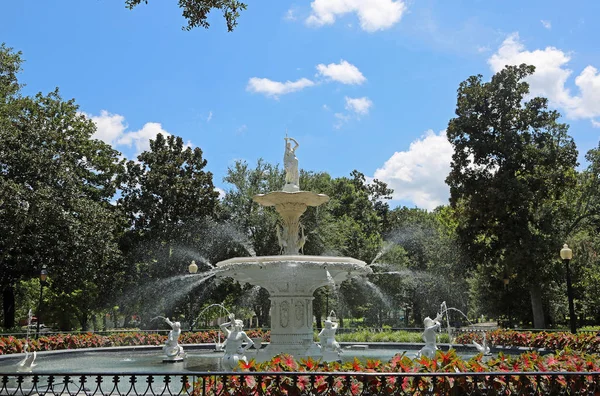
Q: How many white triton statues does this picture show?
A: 4